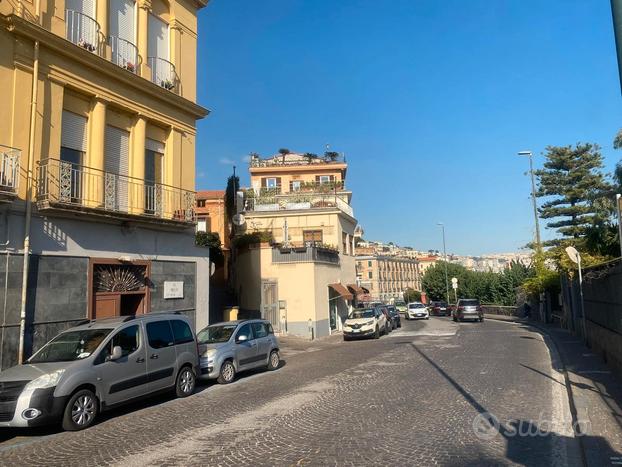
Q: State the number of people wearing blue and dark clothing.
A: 1